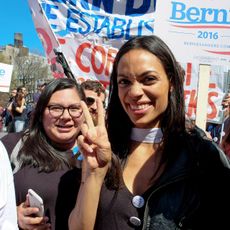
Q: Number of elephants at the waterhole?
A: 0